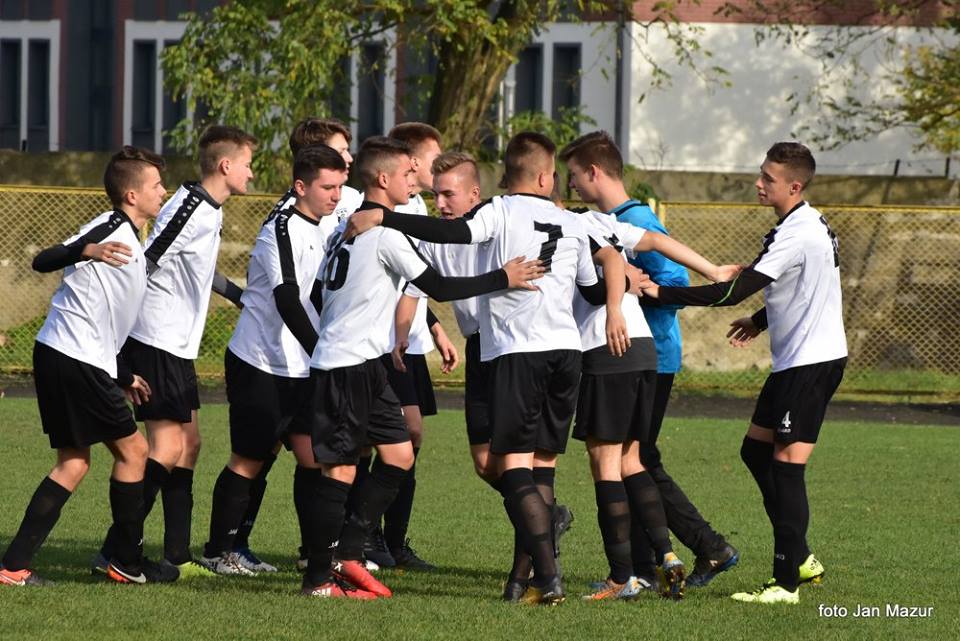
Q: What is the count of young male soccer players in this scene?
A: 11